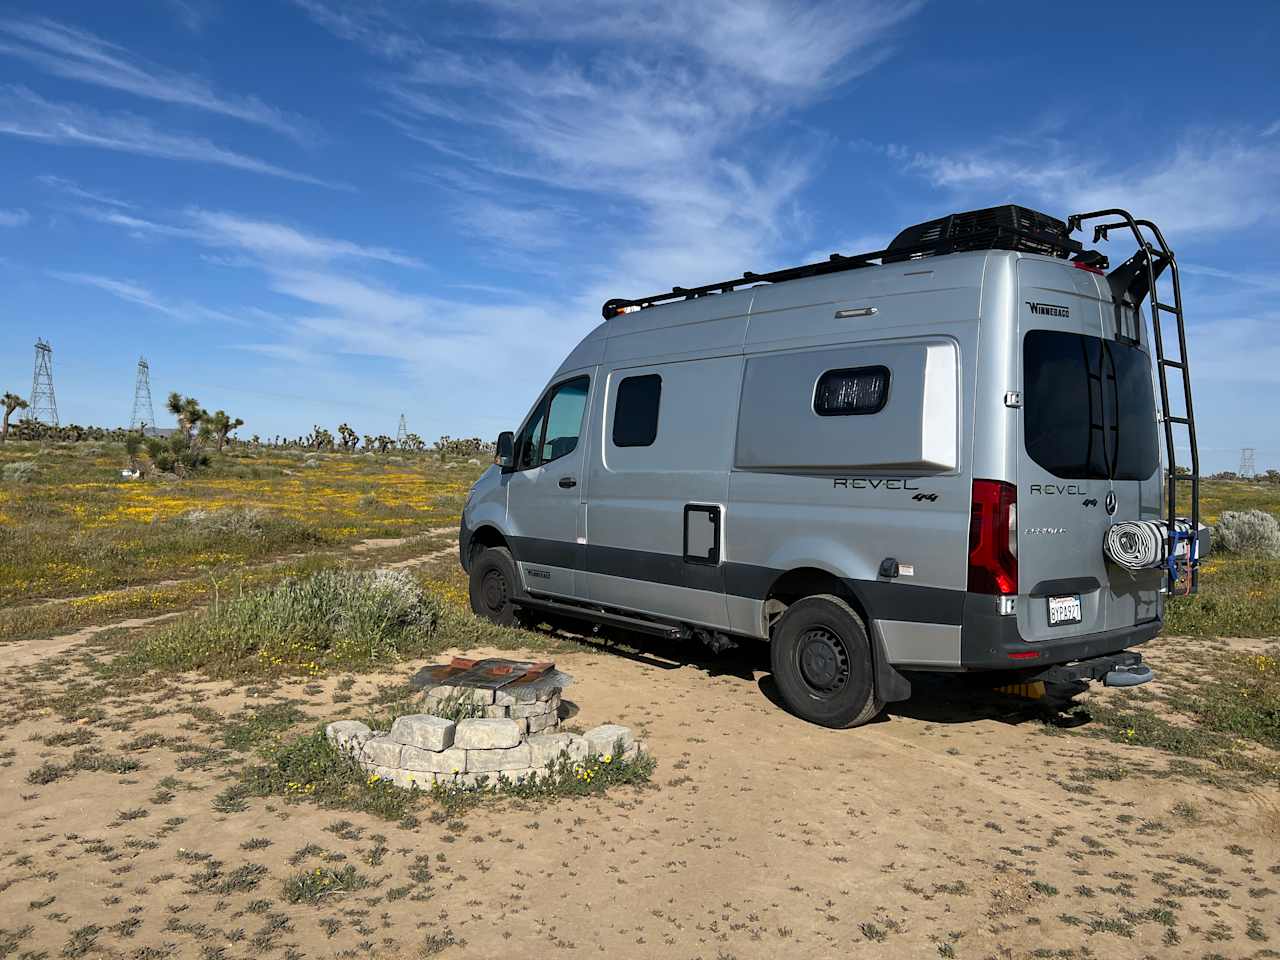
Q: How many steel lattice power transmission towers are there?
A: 4